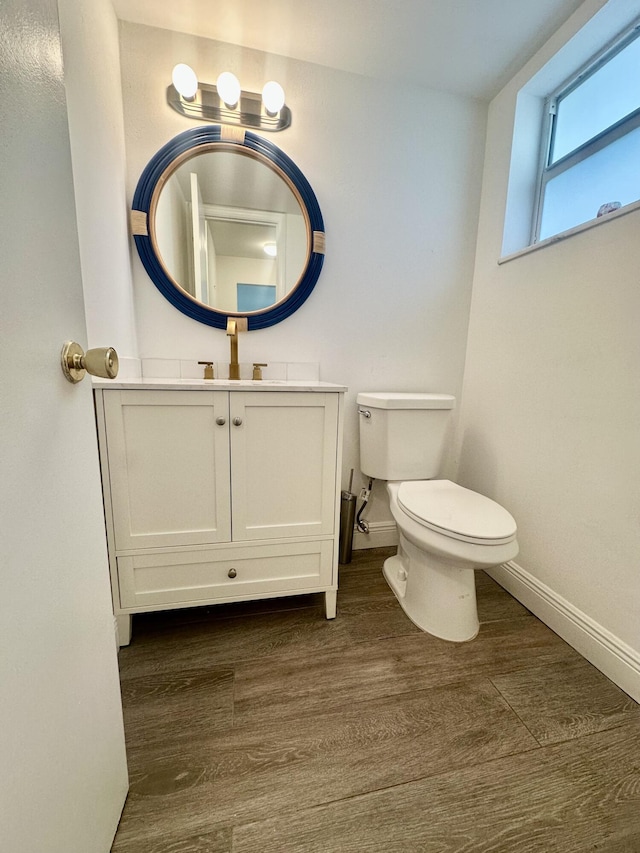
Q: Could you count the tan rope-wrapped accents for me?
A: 4